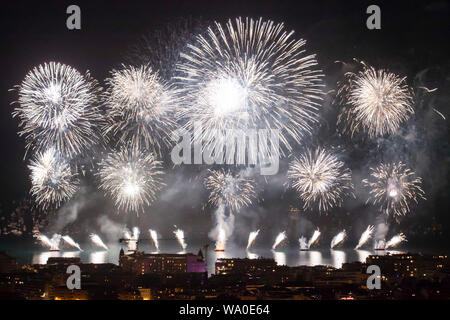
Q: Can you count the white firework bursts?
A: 9